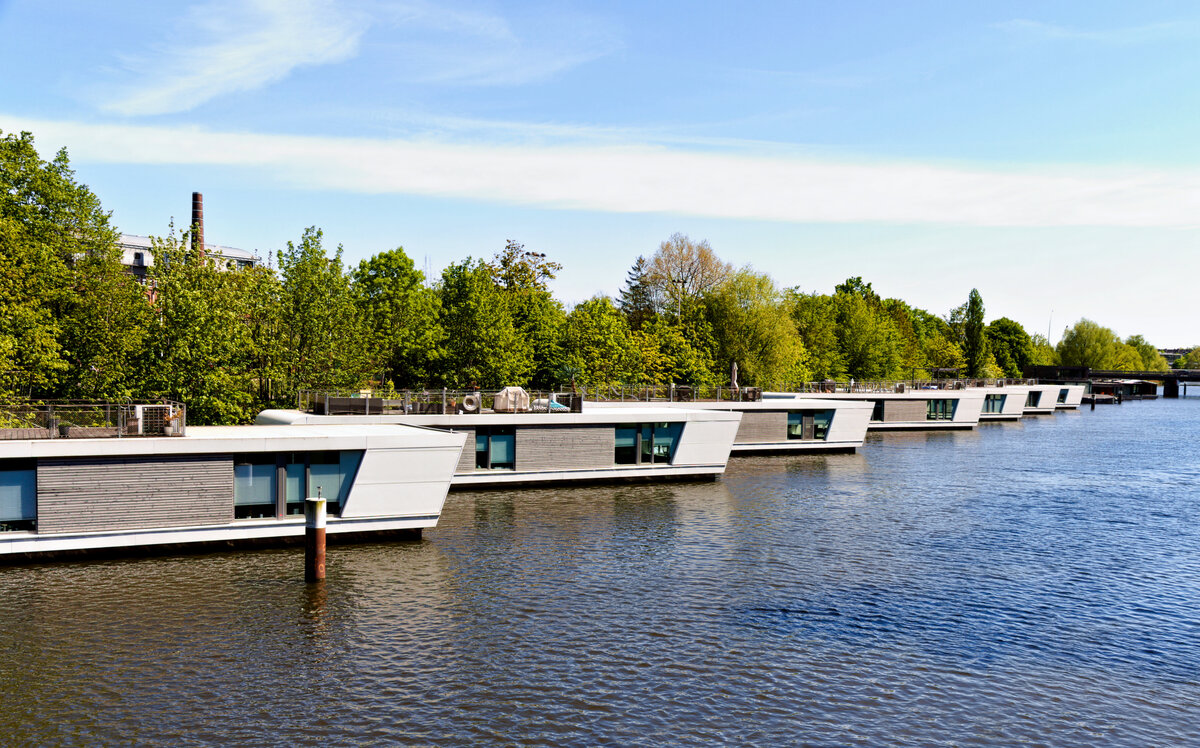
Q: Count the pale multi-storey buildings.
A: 1